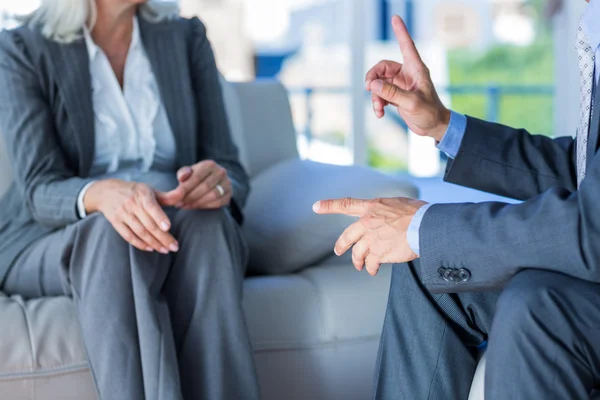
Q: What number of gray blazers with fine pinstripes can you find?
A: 1